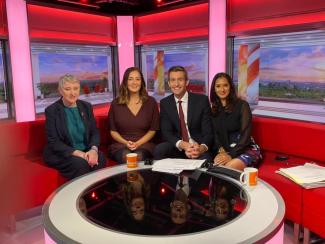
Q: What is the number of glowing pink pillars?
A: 3